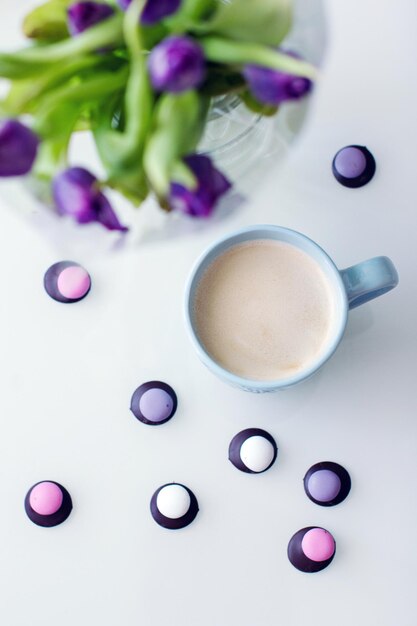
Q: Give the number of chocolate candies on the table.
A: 8